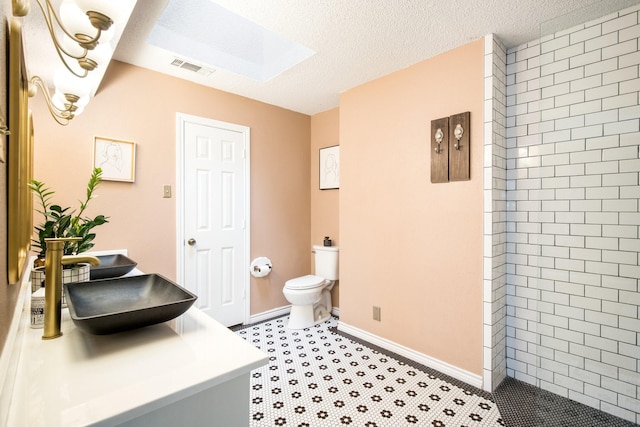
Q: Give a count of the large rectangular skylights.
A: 1